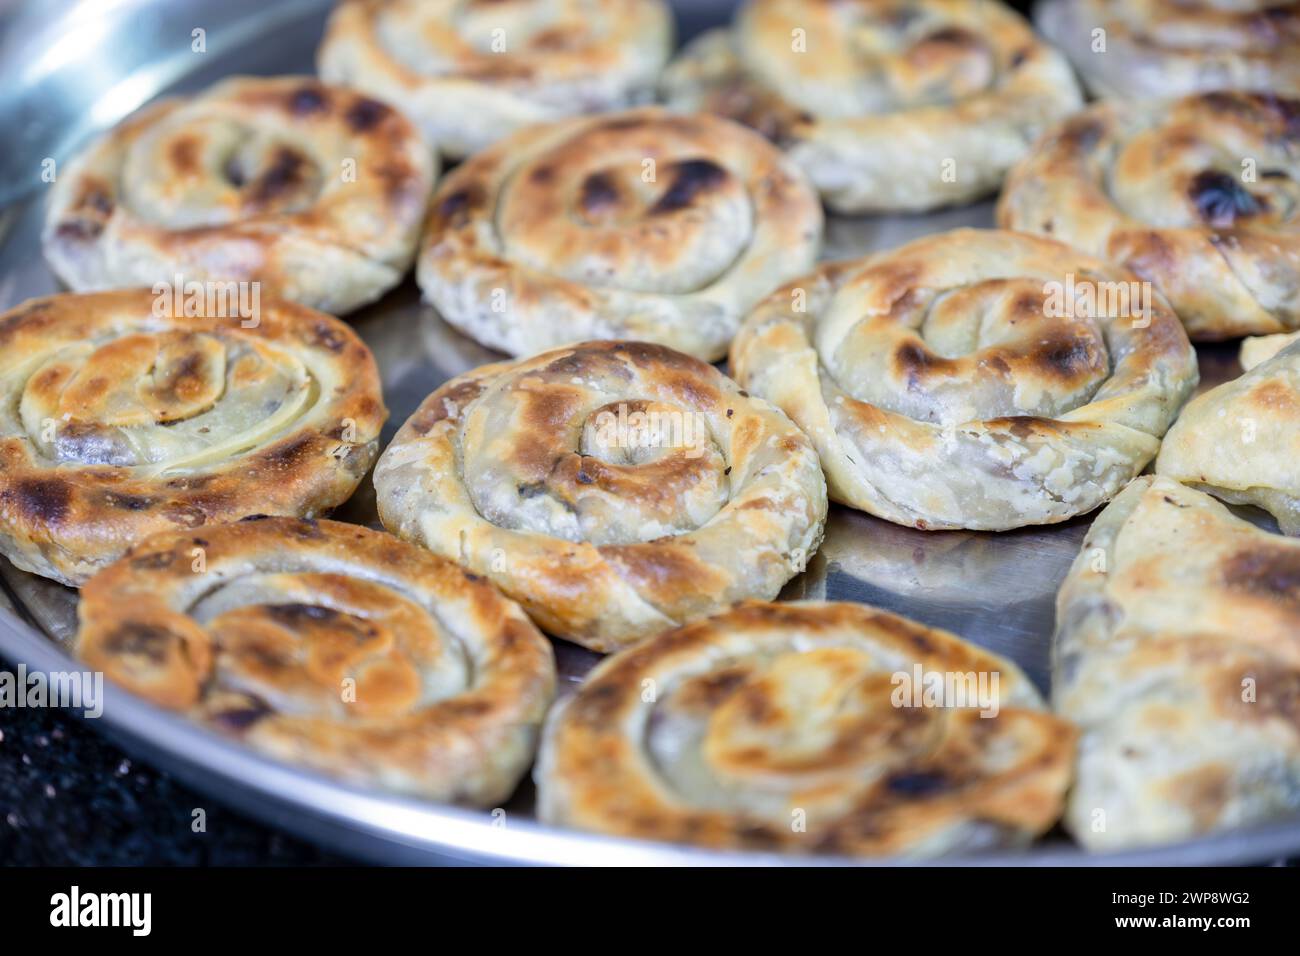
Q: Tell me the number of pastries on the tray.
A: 13